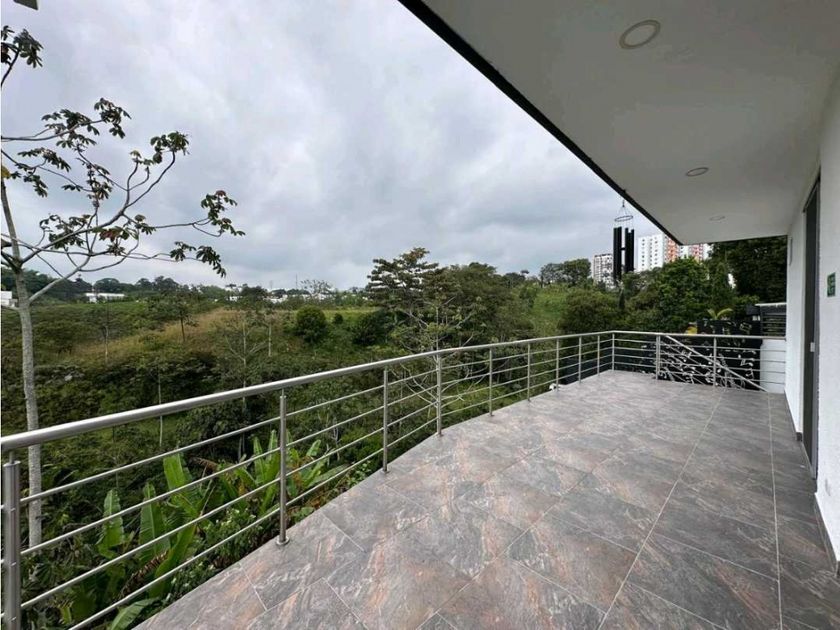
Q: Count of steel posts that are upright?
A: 12